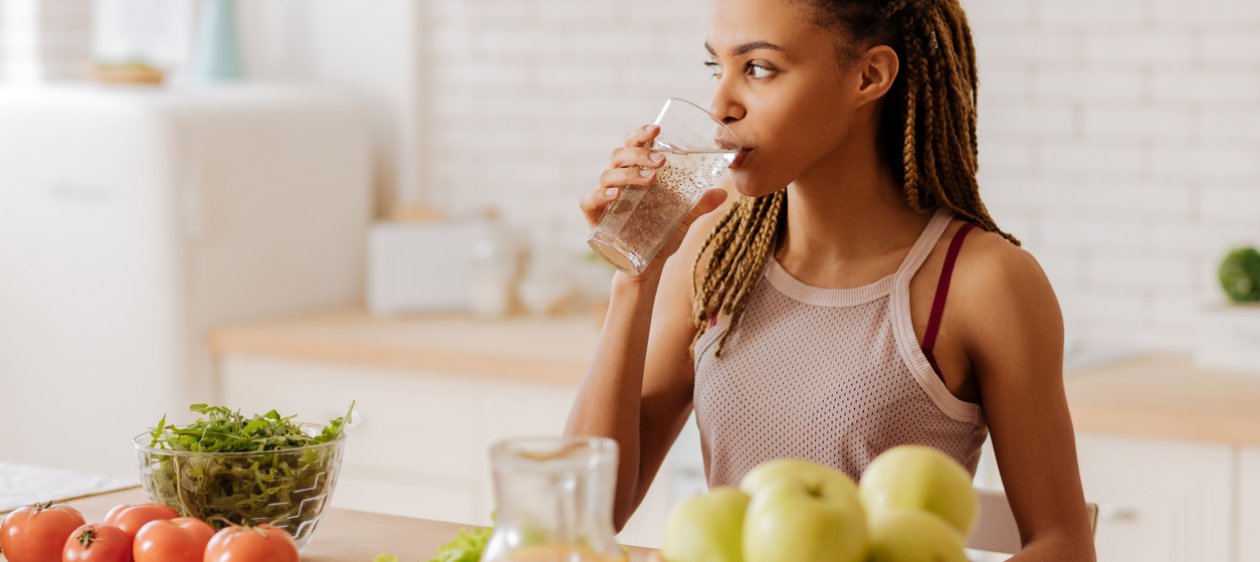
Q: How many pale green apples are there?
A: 5